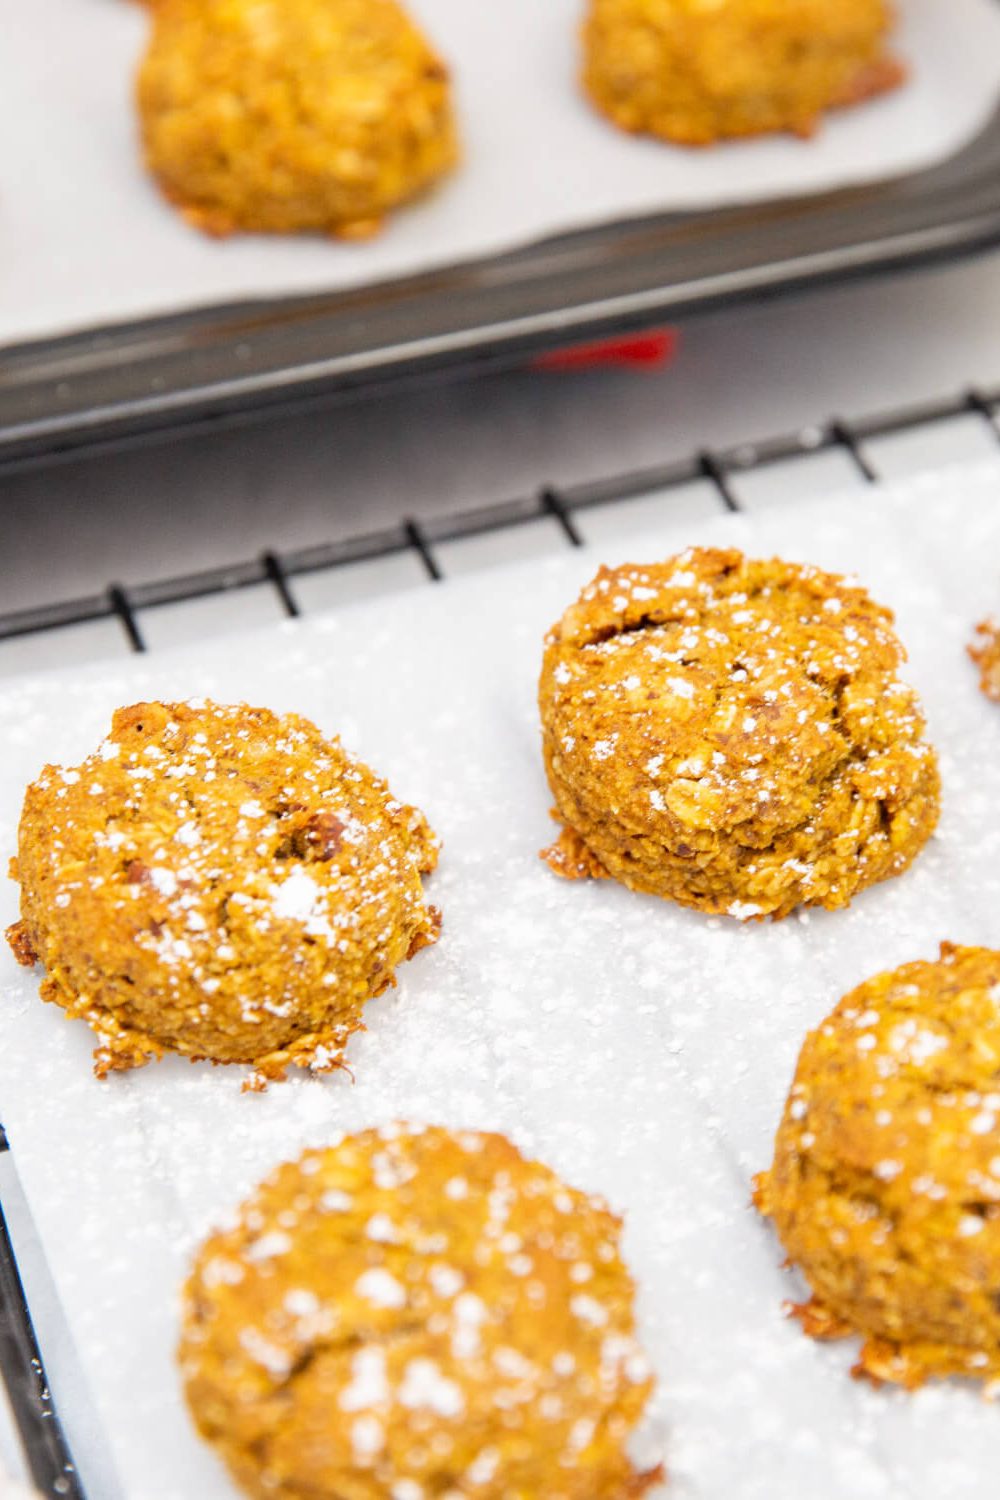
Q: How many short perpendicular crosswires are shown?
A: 7